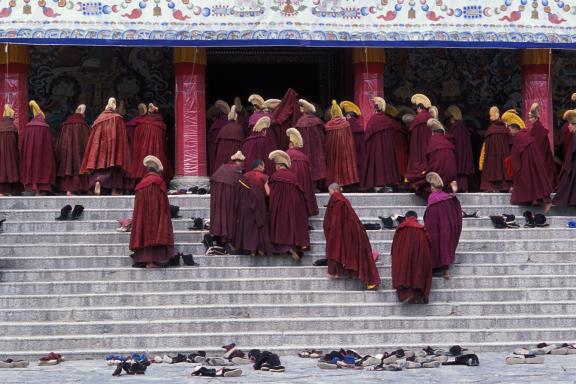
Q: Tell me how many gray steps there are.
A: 13